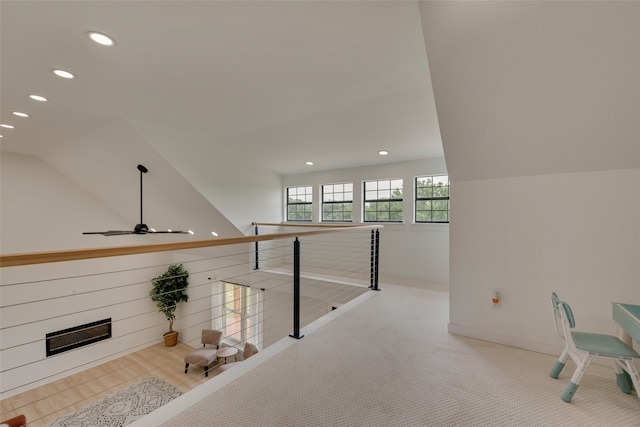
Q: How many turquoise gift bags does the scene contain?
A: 0